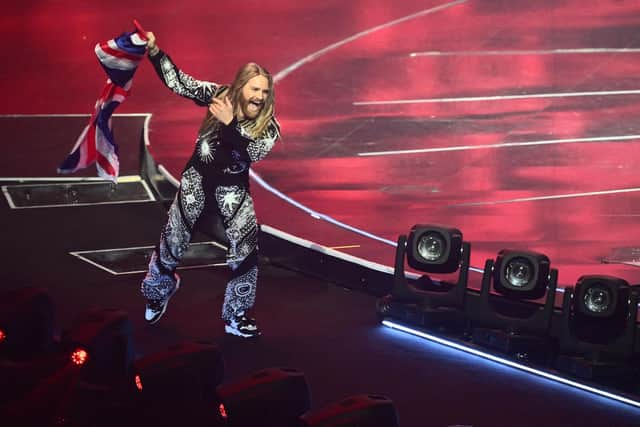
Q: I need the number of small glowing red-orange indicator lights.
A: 4